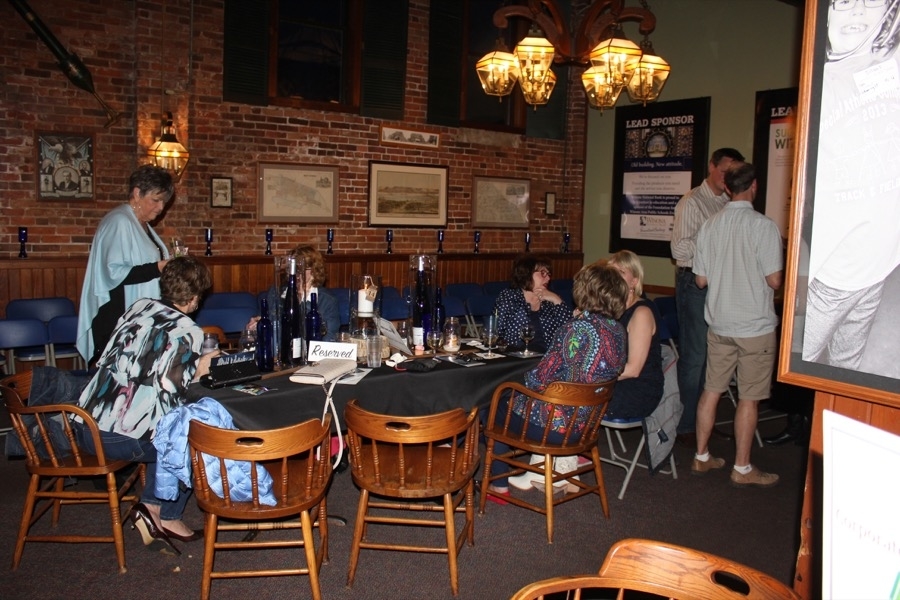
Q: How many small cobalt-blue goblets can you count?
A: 9